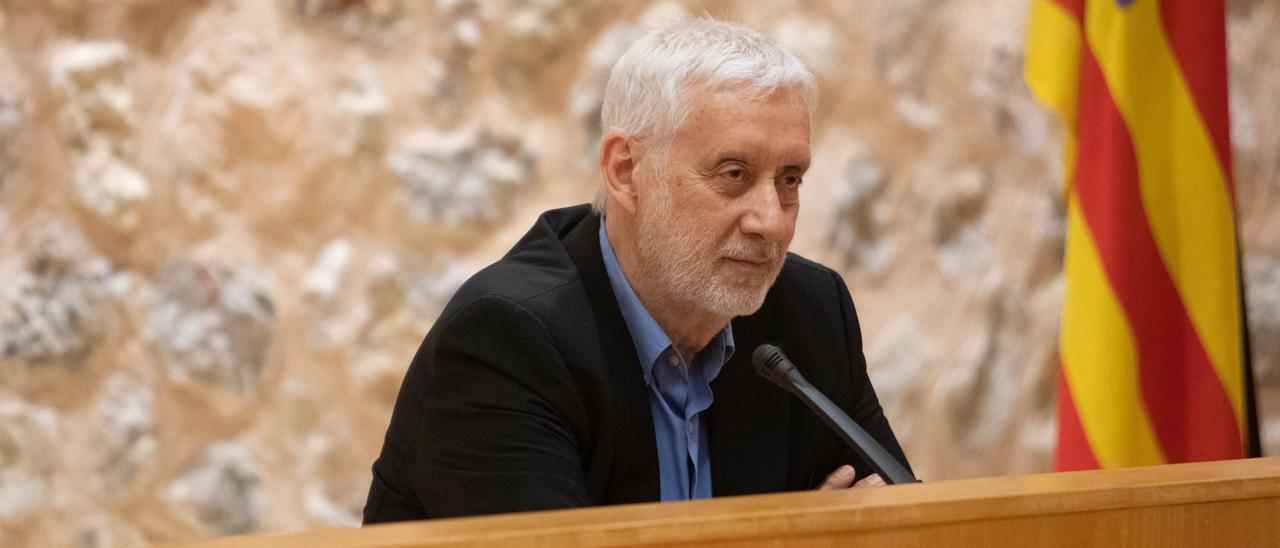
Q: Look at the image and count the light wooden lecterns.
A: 1